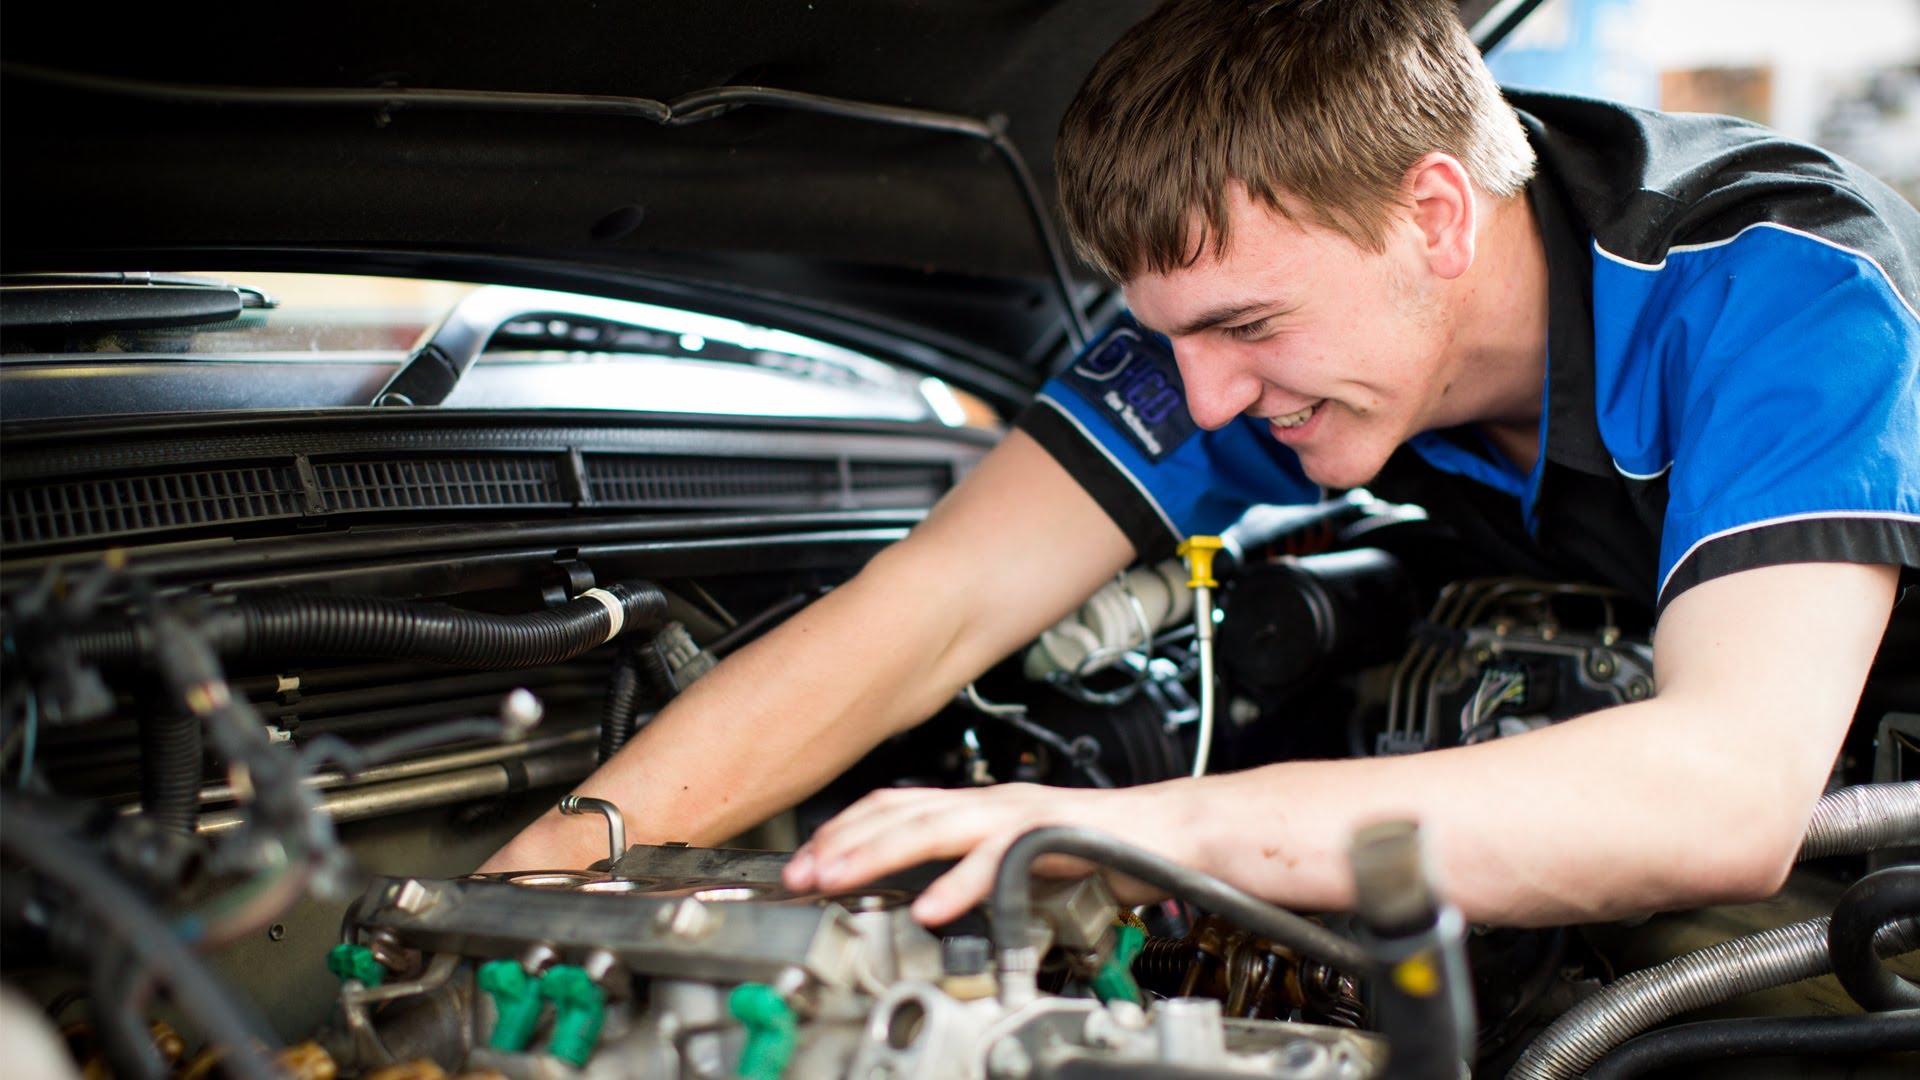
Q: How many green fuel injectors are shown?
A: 5